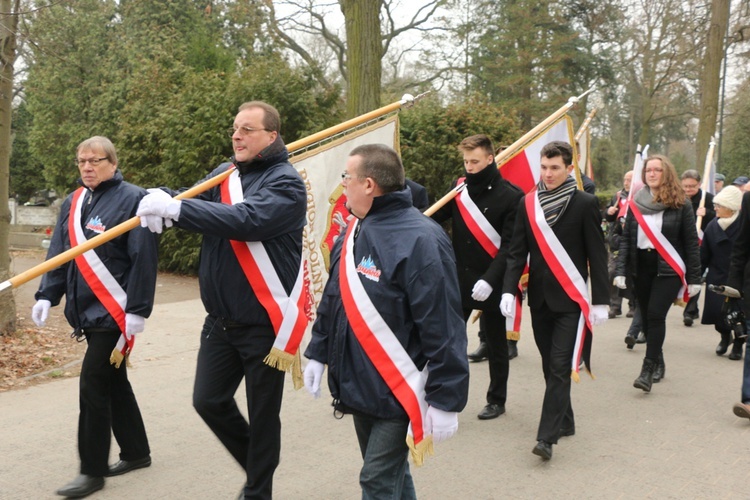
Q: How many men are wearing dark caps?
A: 2